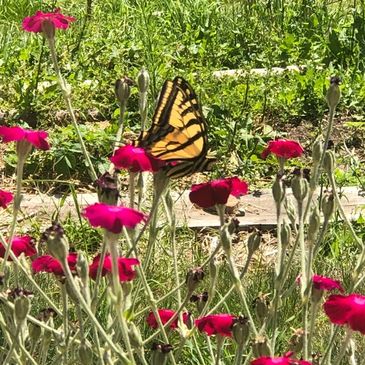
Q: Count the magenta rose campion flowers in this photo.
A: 15